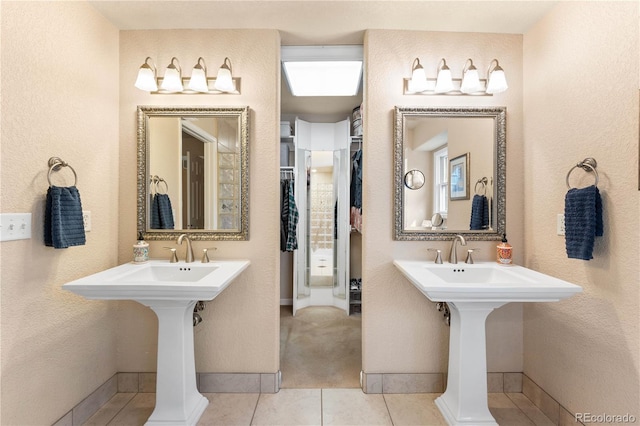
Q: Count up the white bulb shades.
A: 8